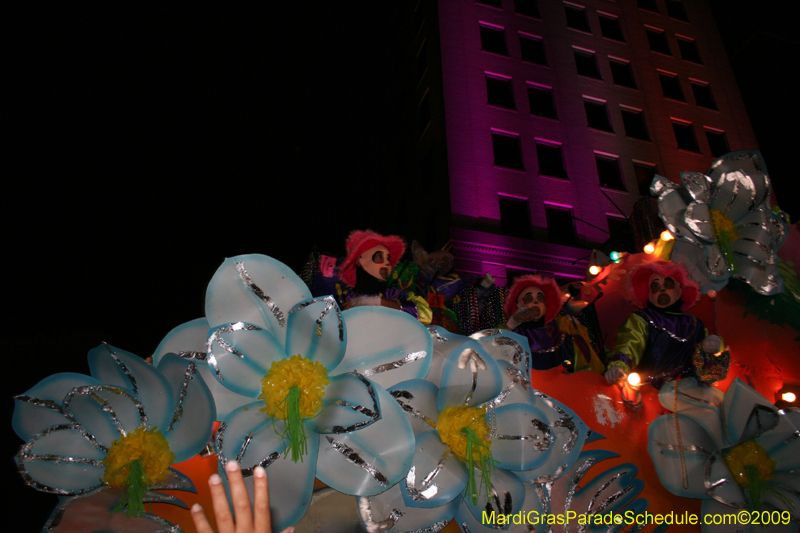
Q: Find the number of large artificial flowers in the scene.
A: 5